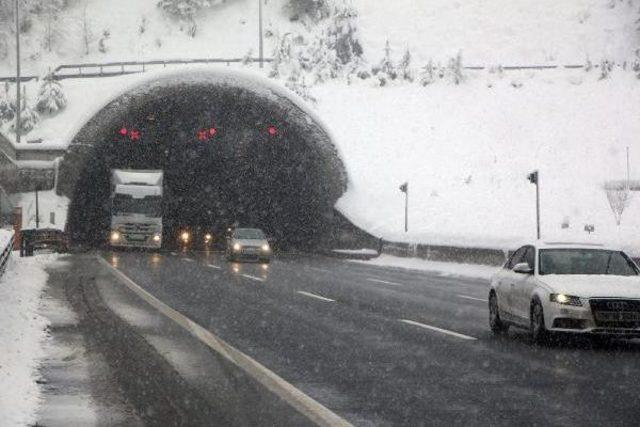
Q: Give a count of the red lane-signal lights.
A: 5